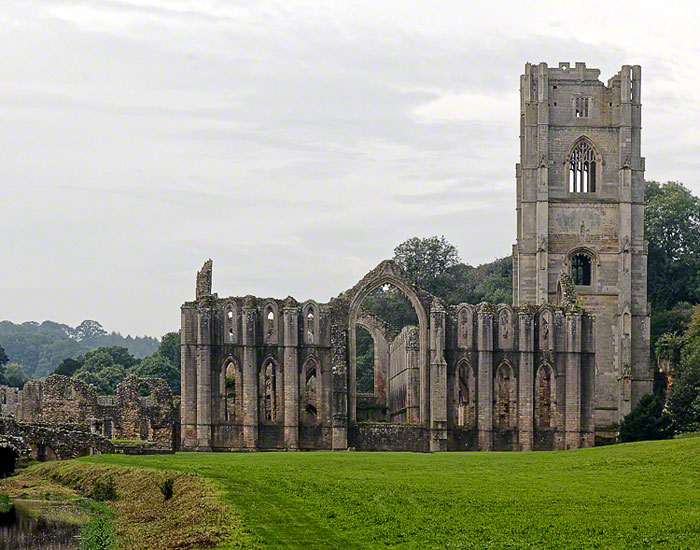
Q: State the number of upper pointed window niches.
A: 6